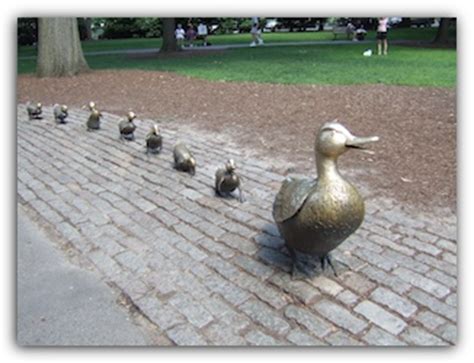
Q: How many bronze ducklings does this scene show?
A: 7